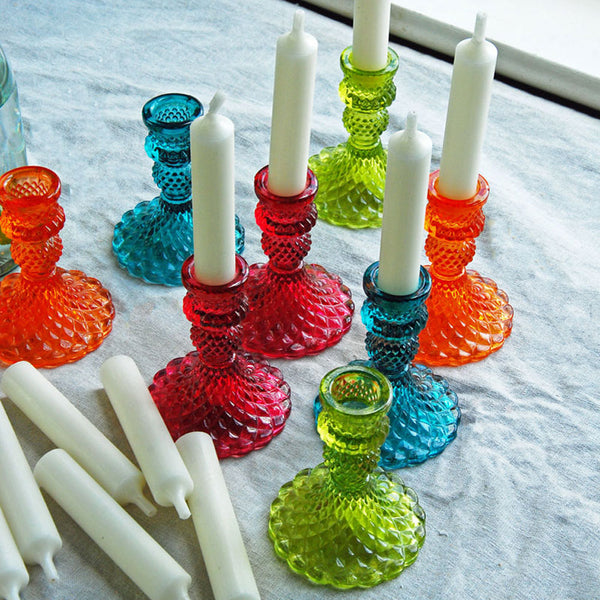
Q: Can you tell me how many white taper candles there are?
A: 11